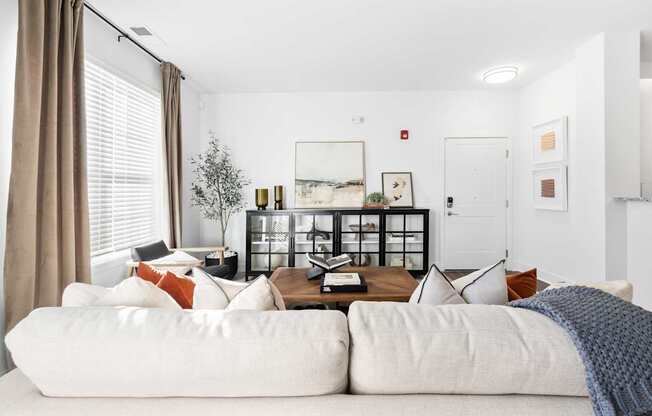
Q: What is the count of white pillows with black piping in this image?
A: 4